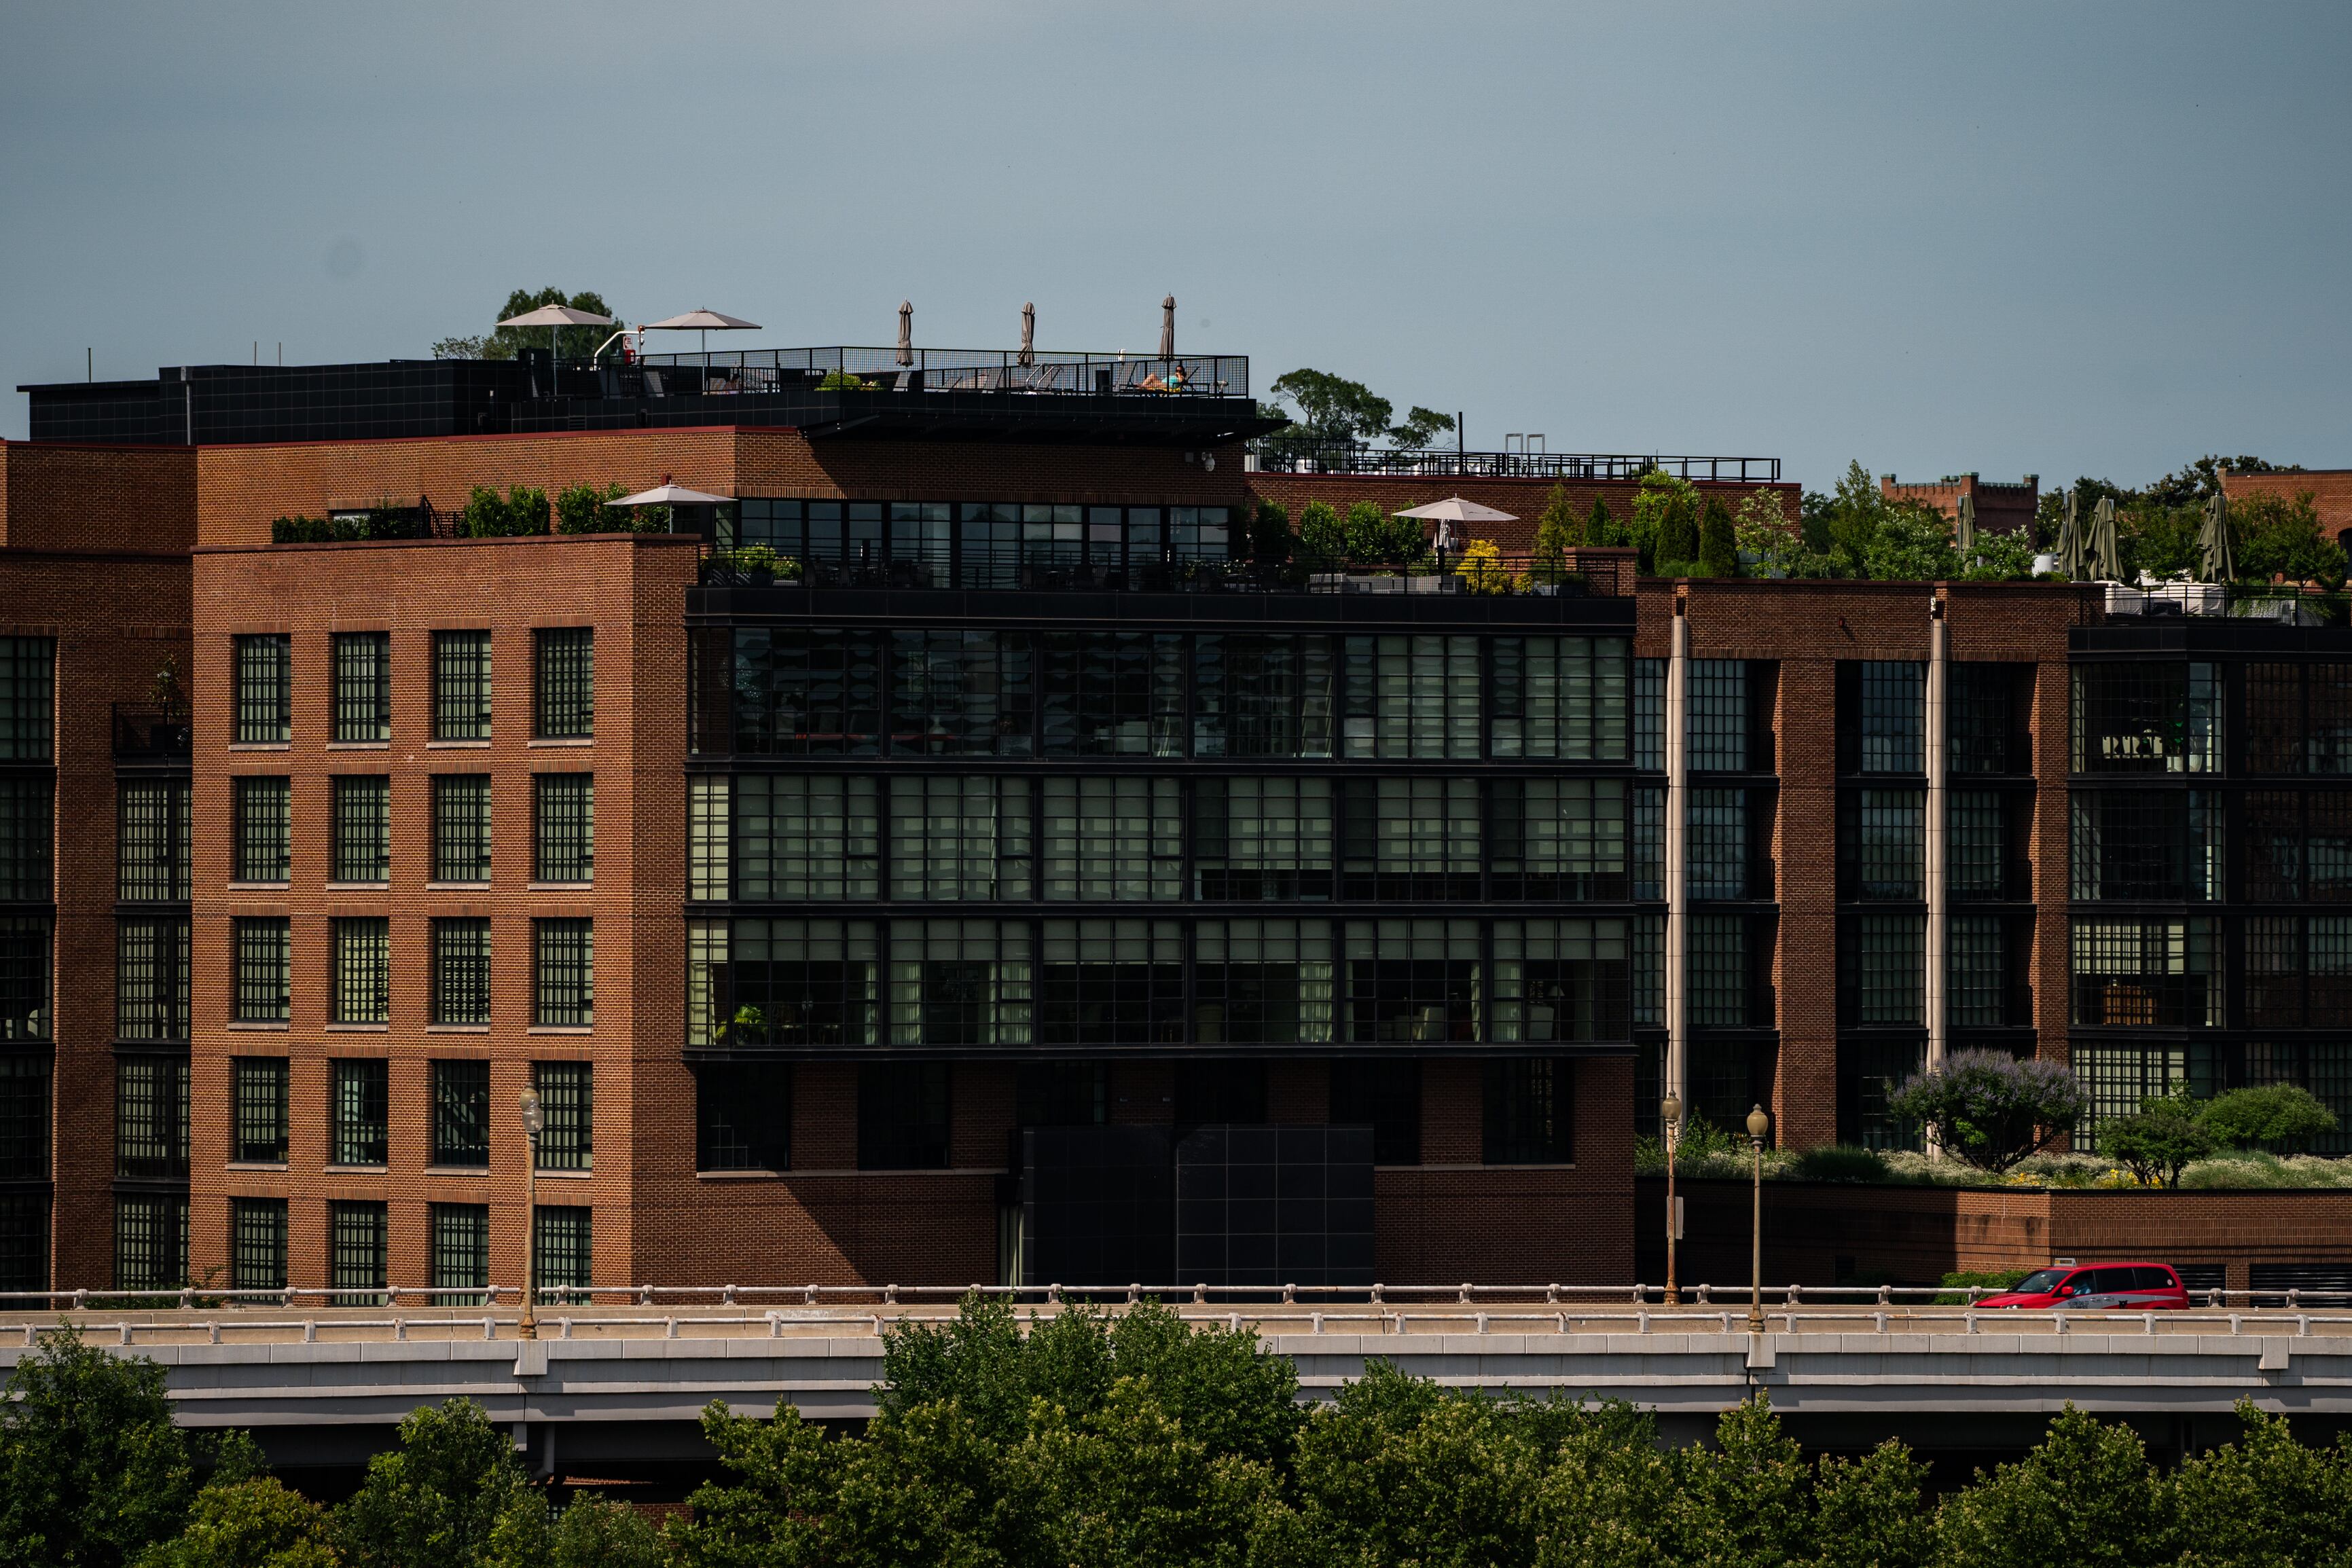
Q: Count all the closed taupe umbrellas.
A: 3